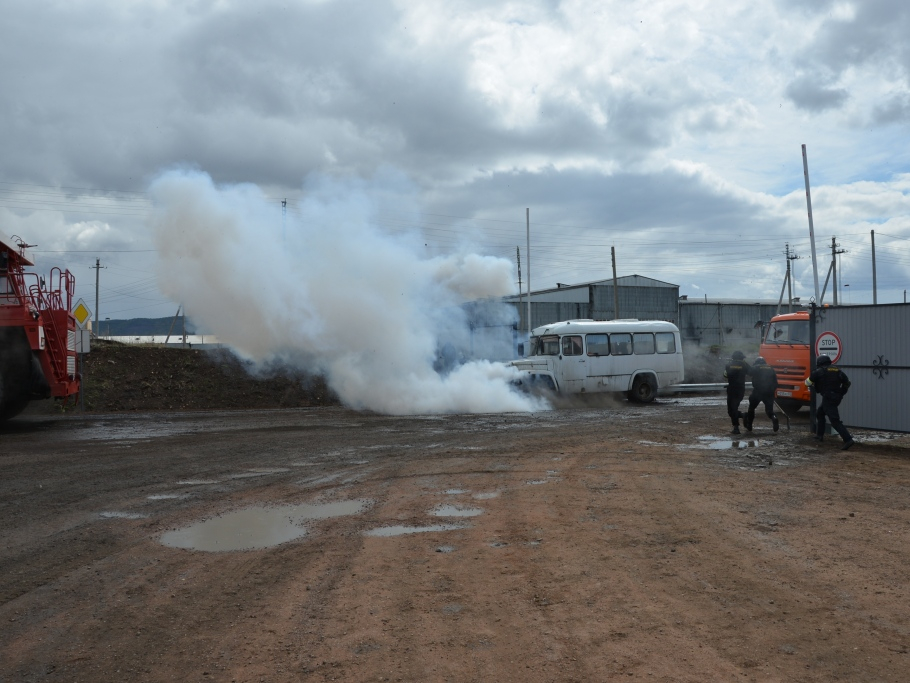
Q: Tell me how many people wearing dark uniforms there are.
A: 3